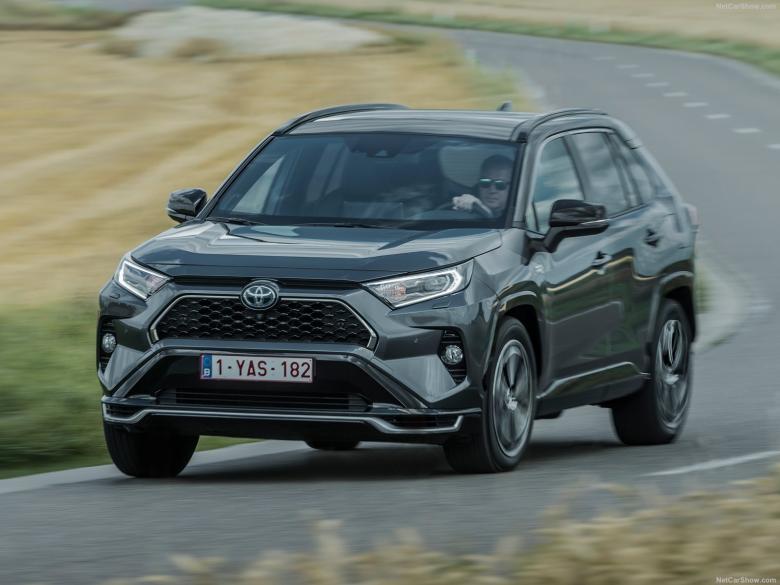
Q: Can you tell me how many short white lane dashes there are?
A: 9